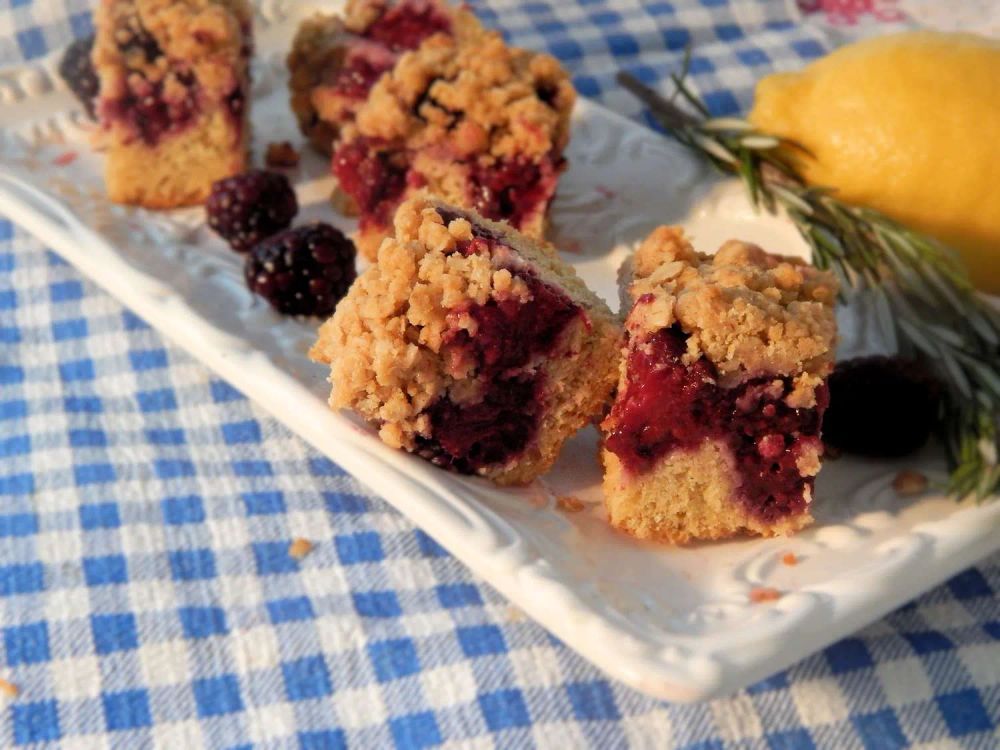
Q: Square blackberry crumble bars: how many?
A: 5